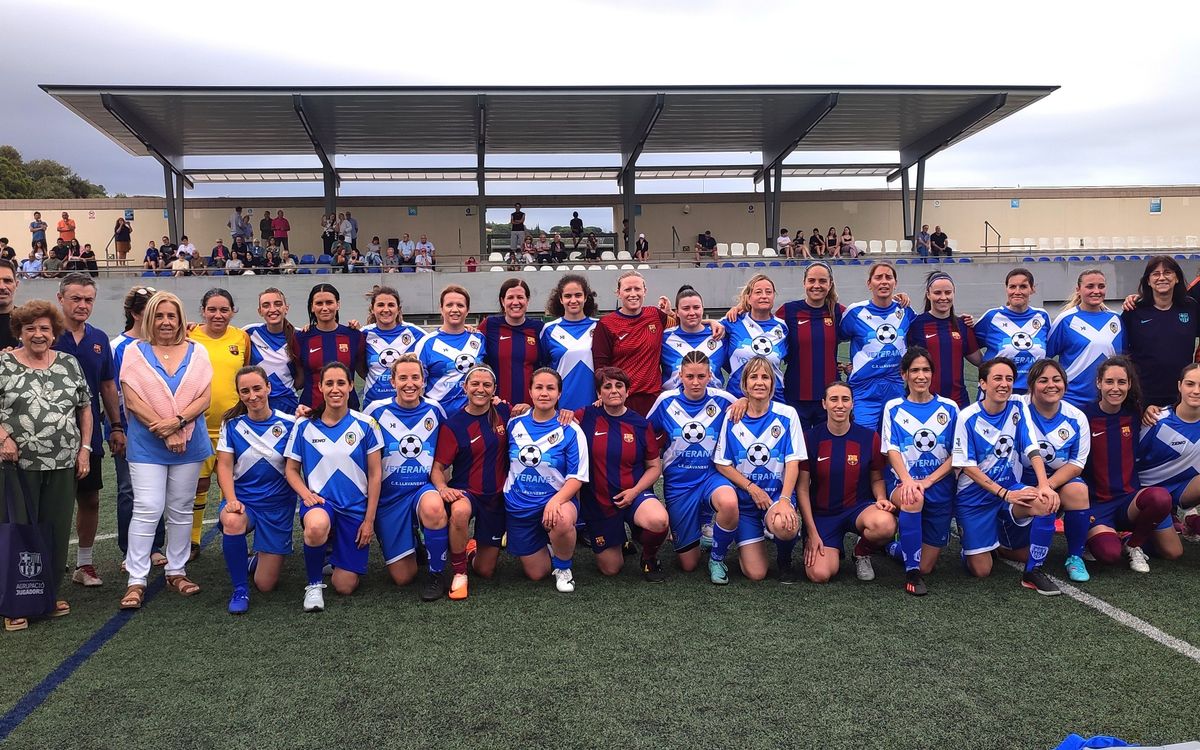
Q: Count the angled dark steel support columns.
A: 6